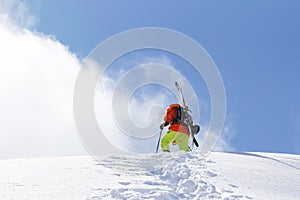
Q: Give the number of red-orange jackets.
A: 1